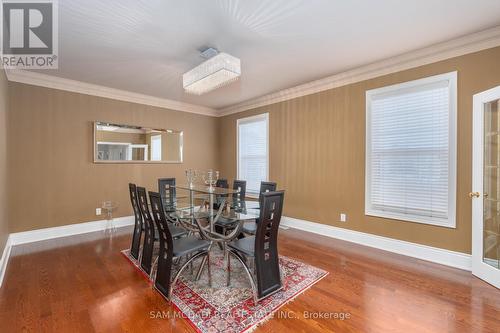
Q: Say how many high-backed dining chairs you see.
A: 8